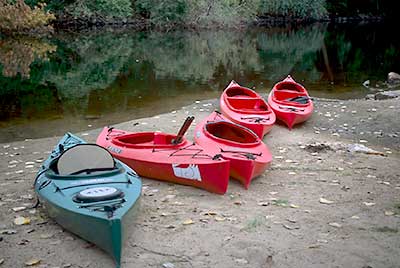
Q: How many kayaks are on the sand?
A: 5